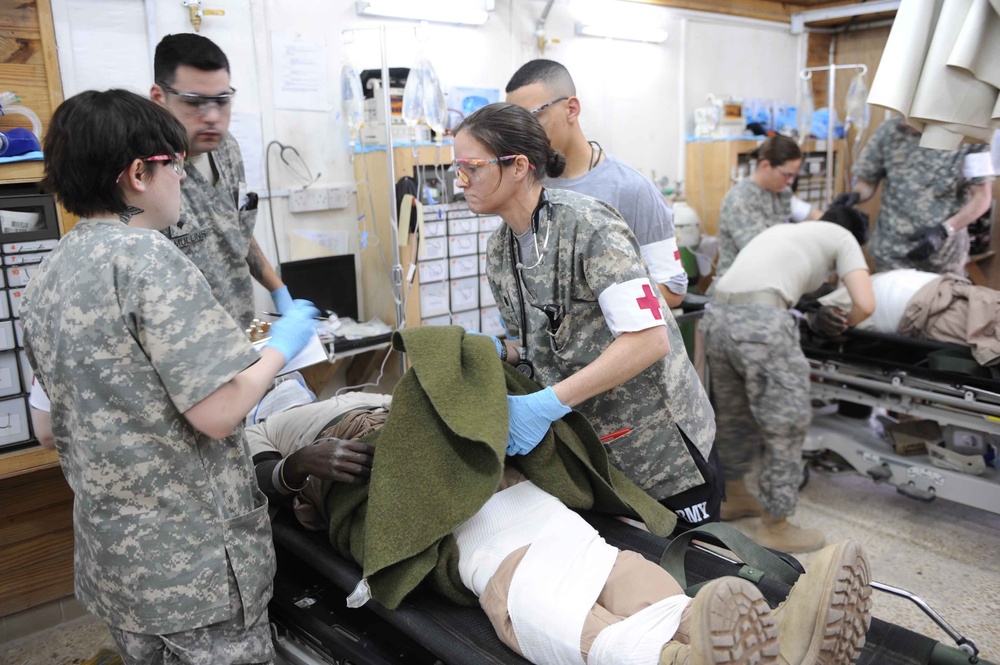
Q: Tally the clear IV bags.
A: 5